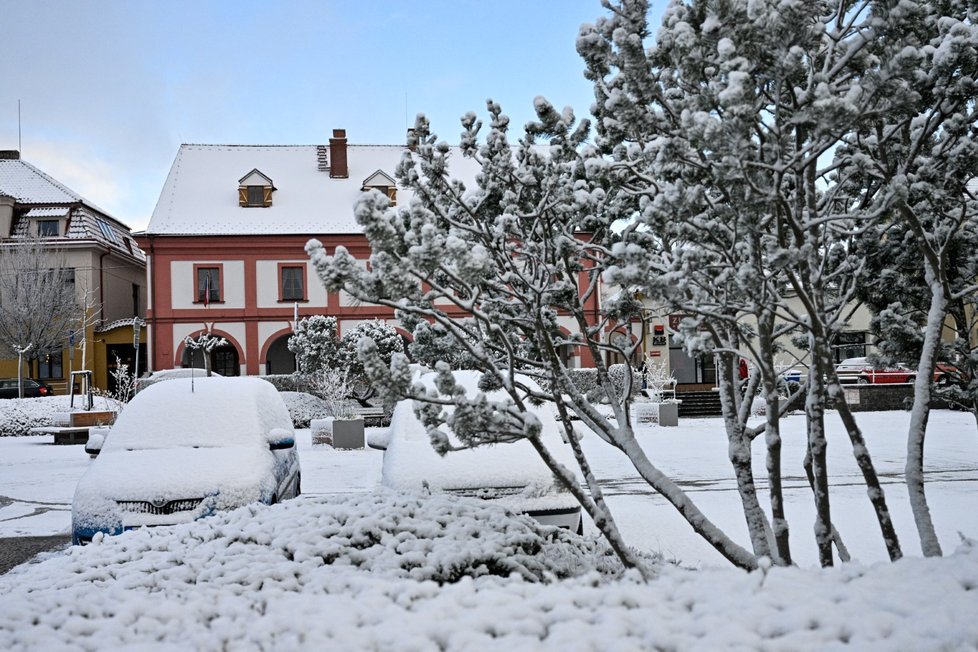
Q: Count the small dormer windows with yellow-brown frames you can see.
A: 2